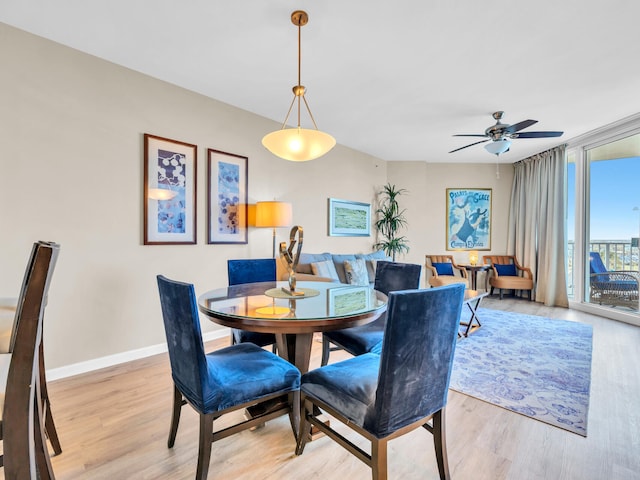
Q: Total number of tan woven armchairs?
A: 2